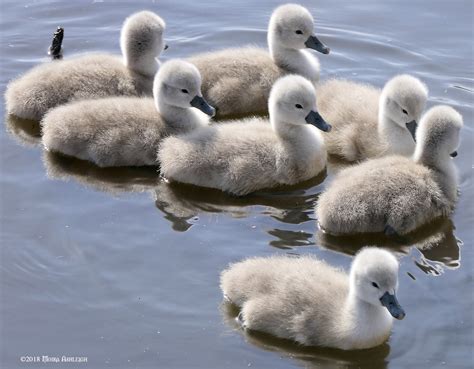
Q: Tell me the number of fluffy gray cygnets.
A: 7